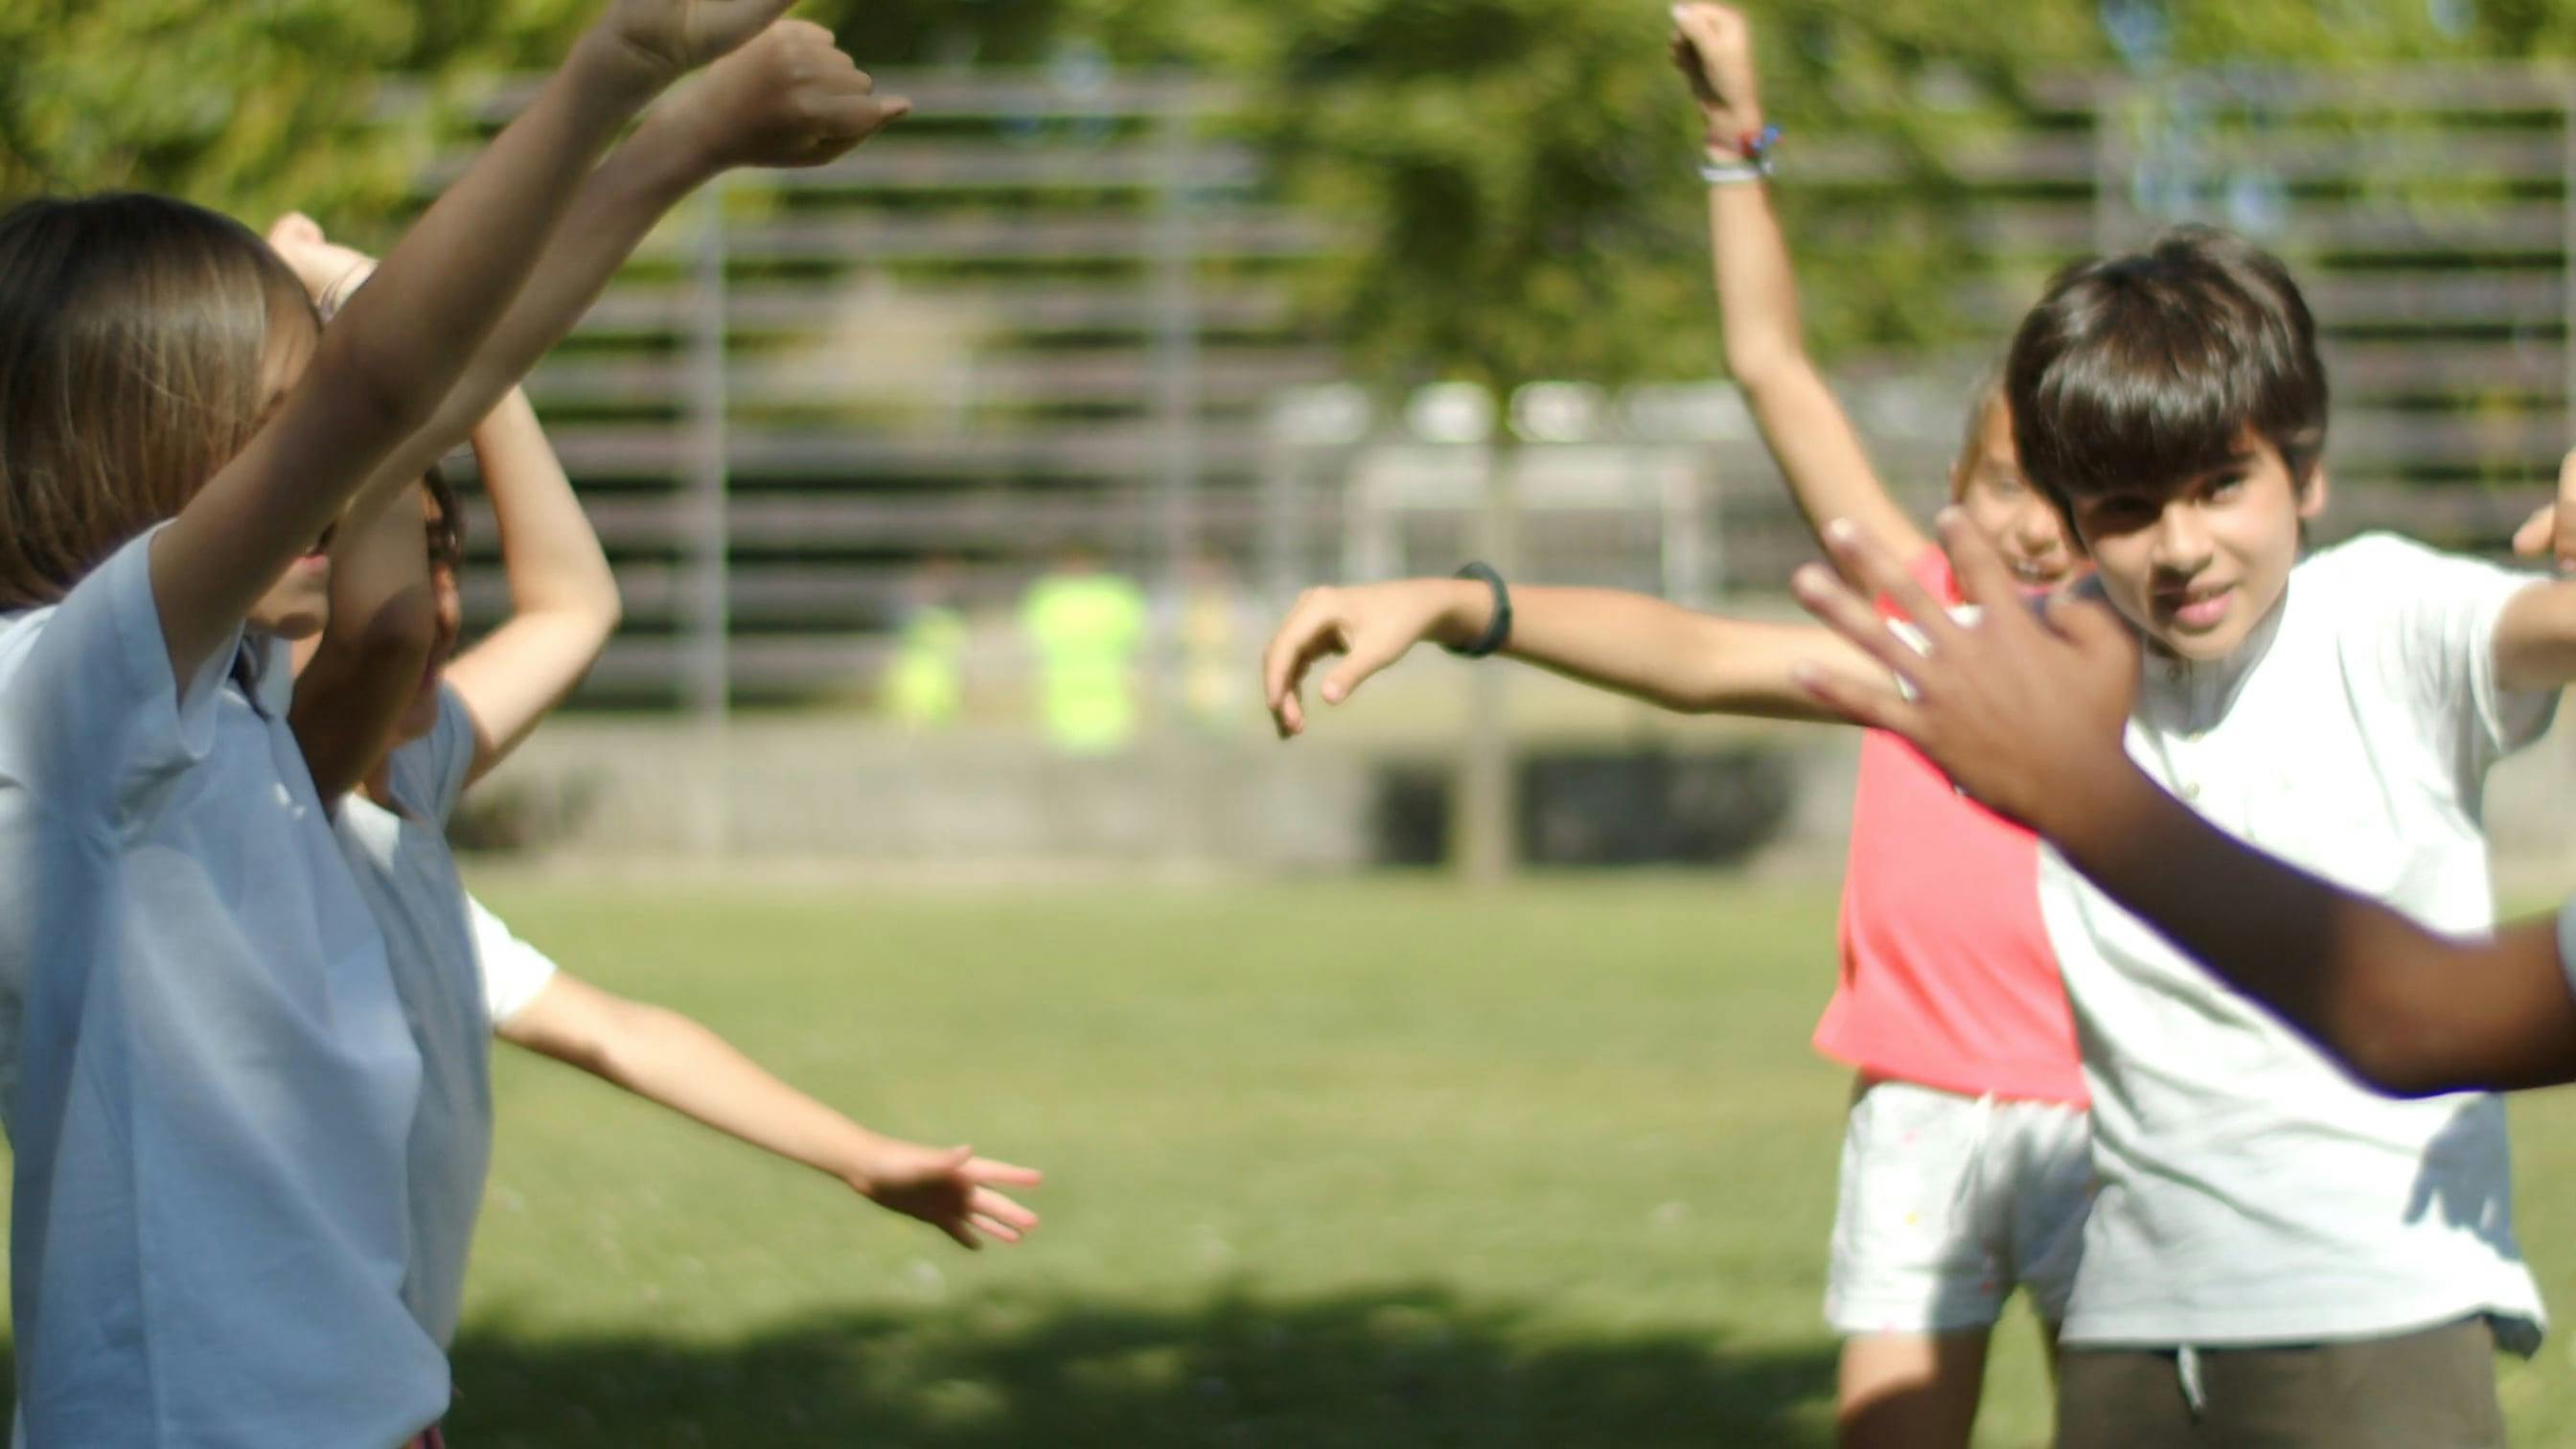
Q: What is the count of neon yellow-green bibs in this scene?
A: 2